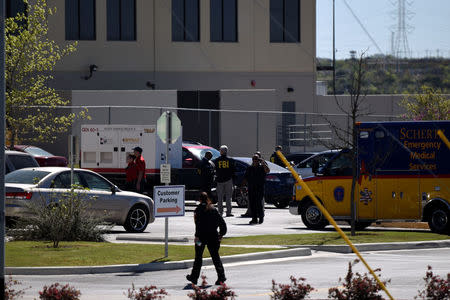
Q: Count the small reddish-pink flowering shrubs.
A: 7